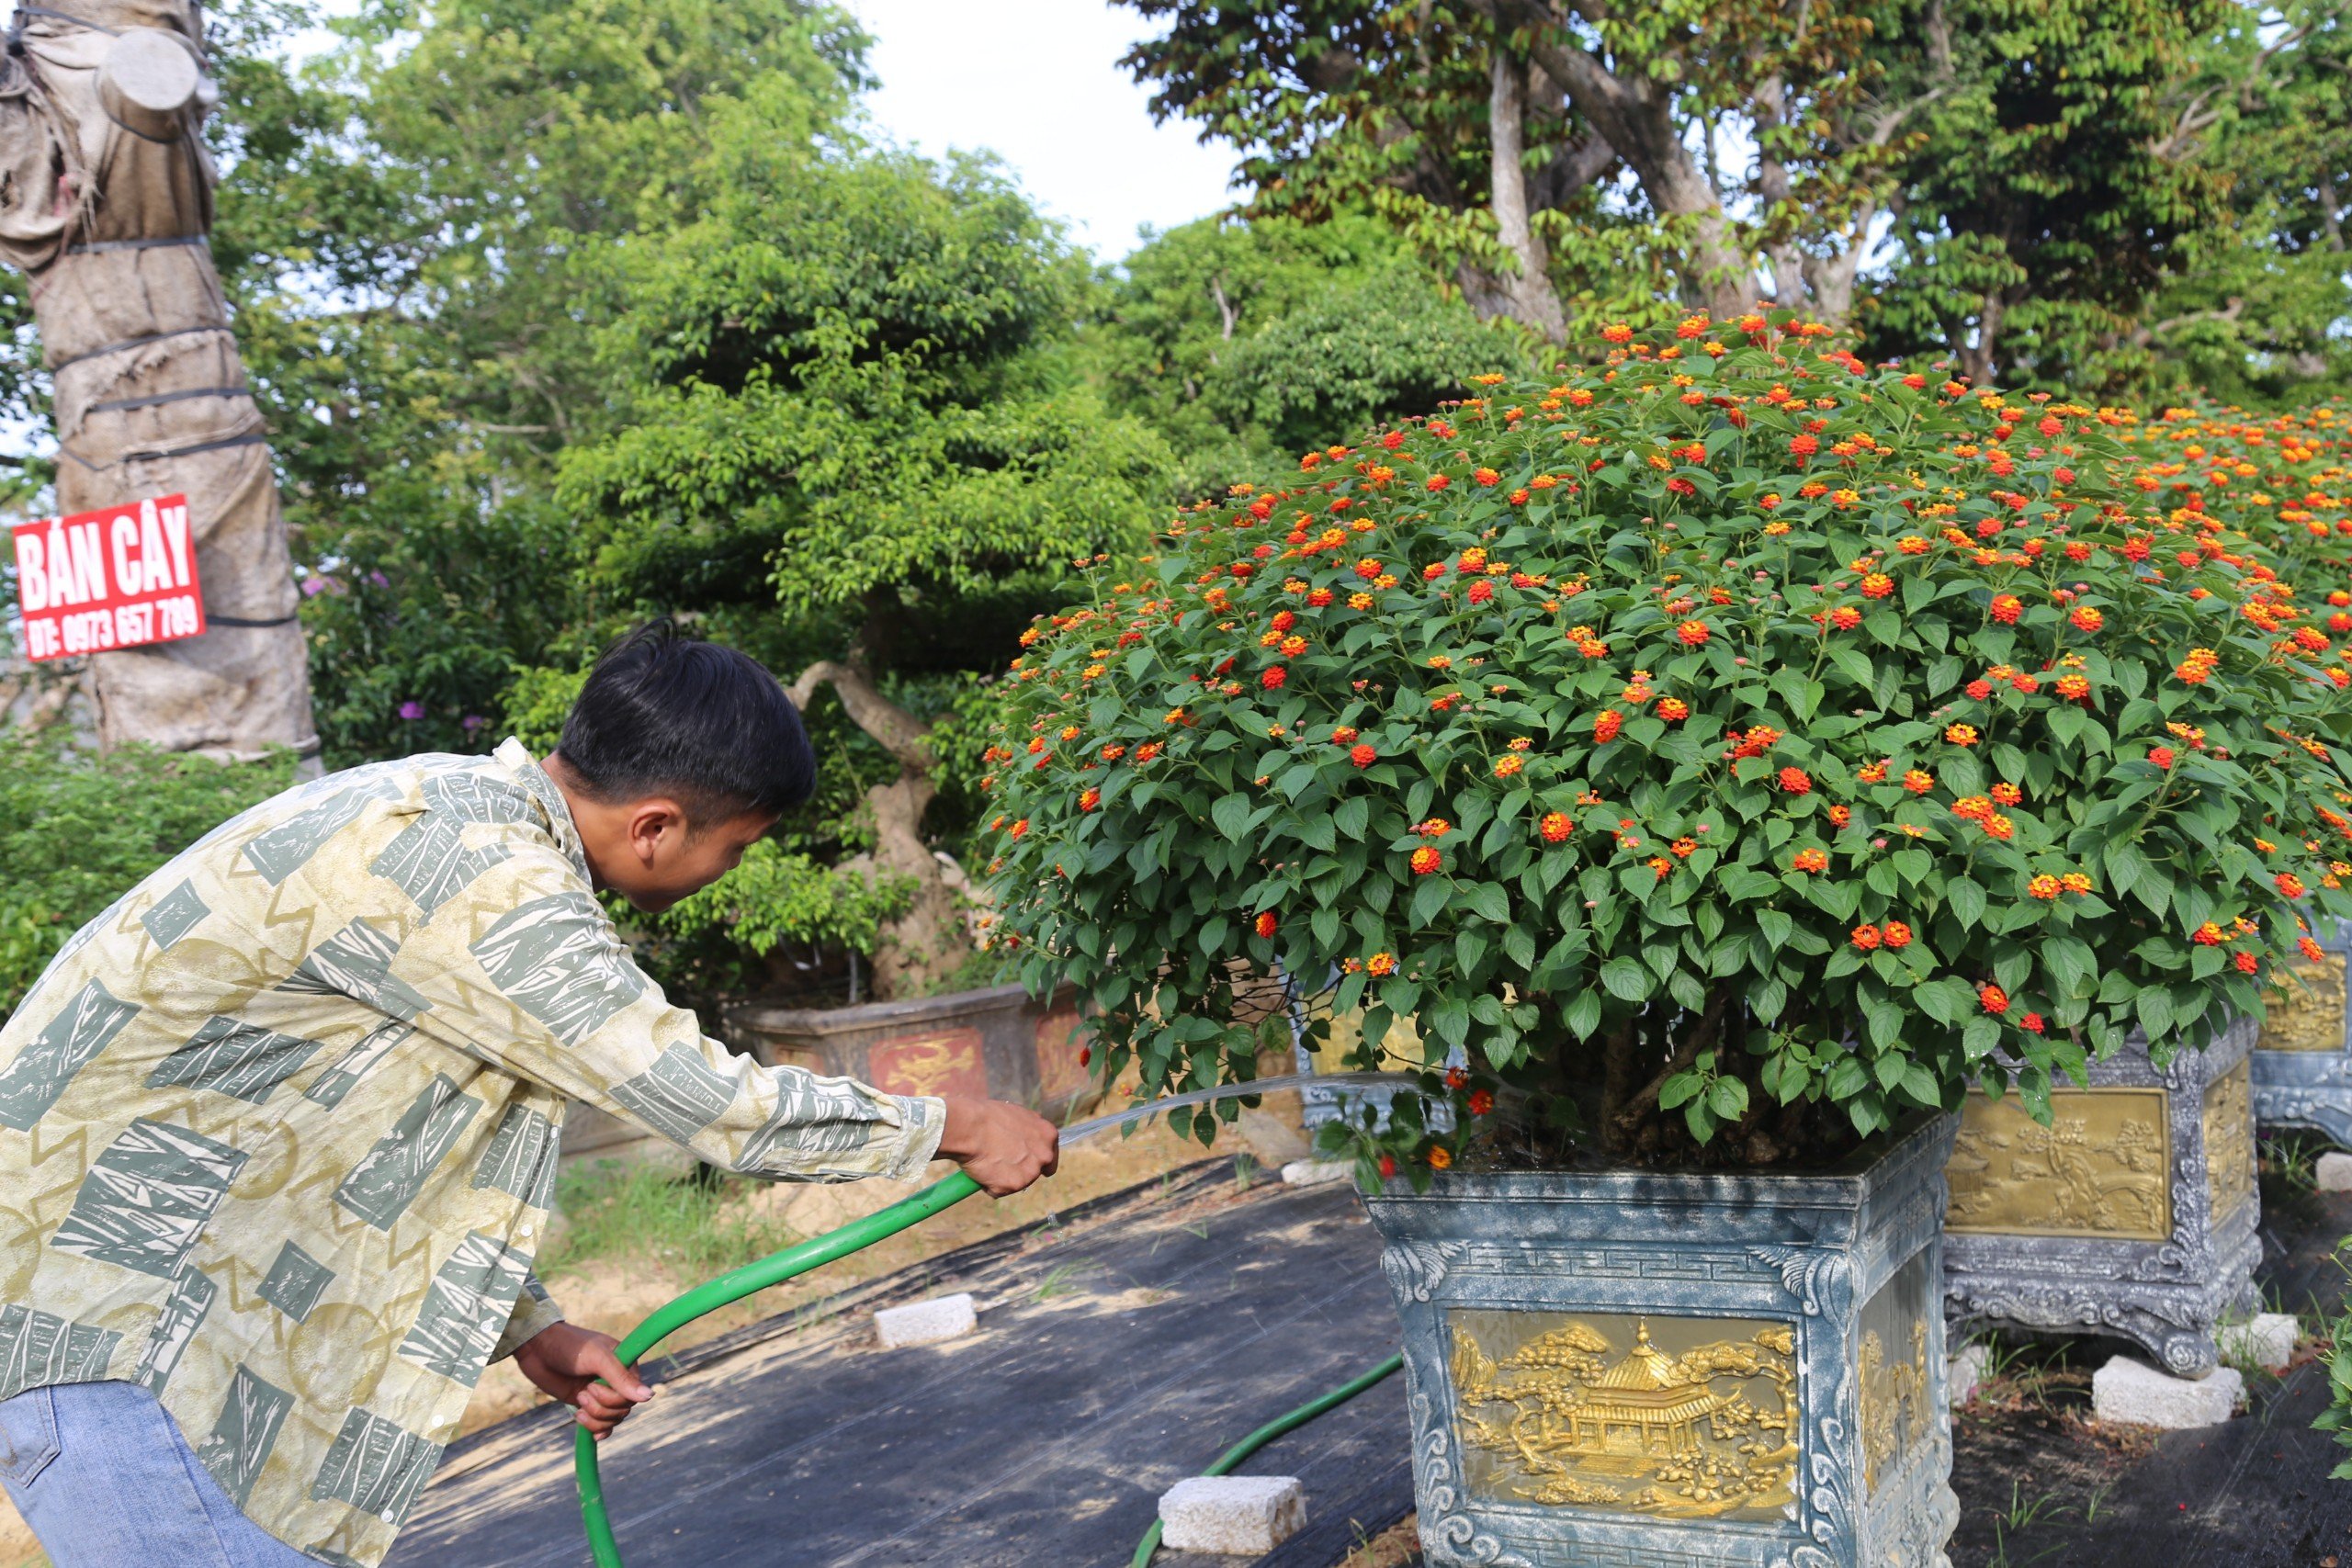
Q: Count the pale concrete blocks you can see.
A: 7